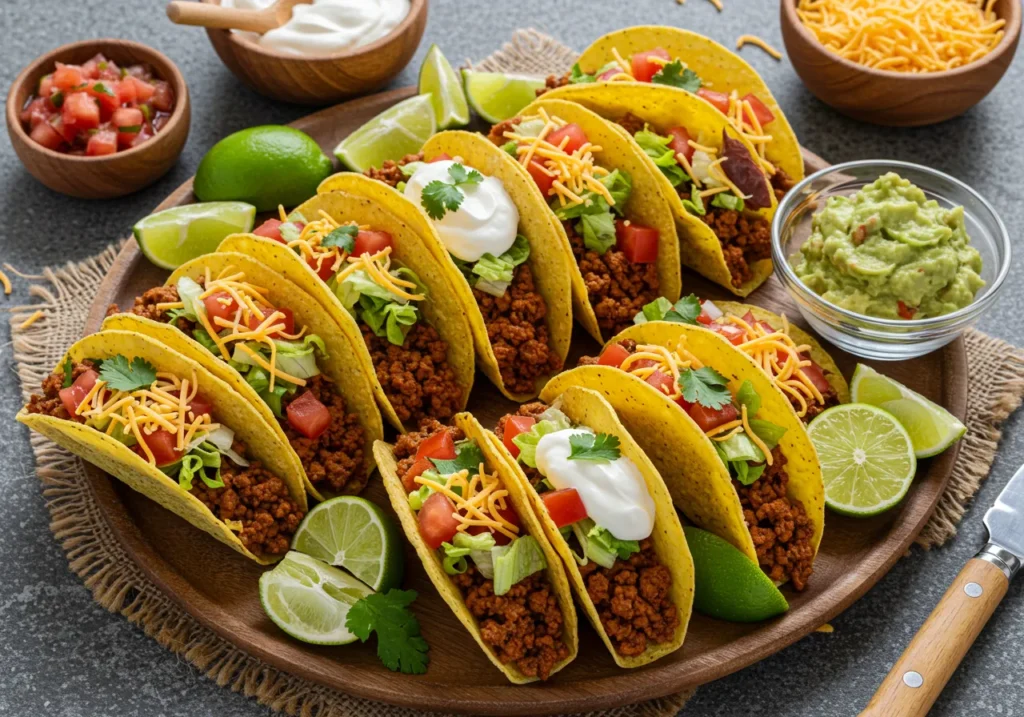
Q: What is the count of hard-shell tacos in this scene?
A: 11